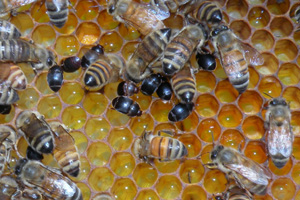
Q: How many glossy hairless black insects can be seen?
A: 11